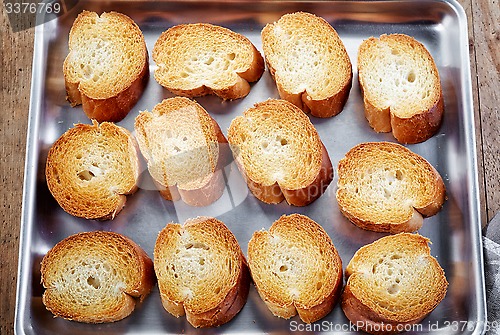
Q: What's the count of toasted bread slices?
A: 12